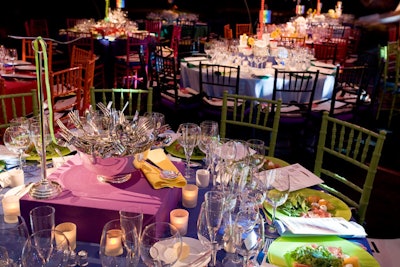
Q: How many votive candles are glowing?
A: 5